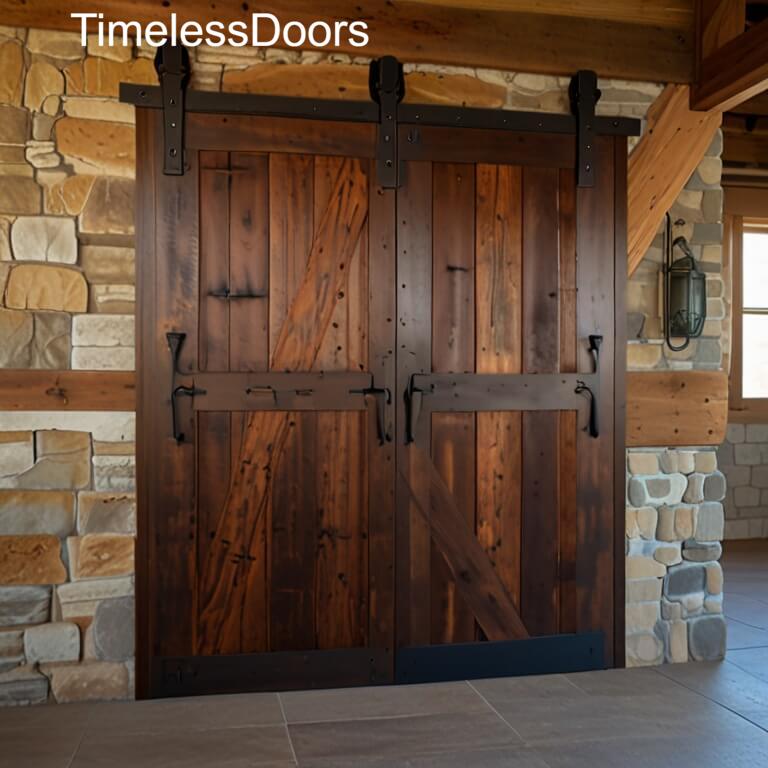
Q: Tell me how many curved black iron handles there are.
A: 4